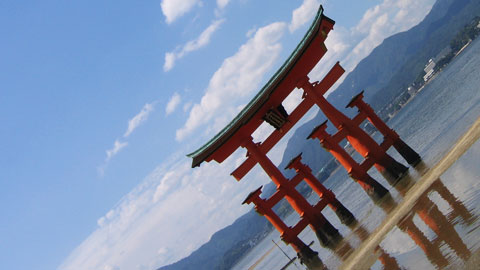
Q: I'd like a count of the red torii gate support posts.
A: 6